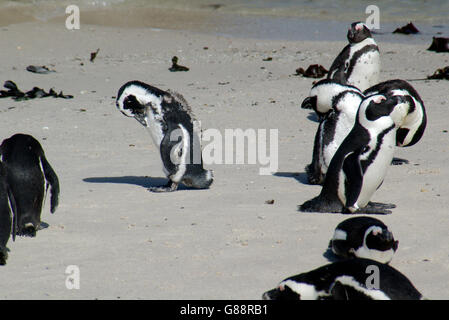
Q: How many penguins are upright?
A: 7